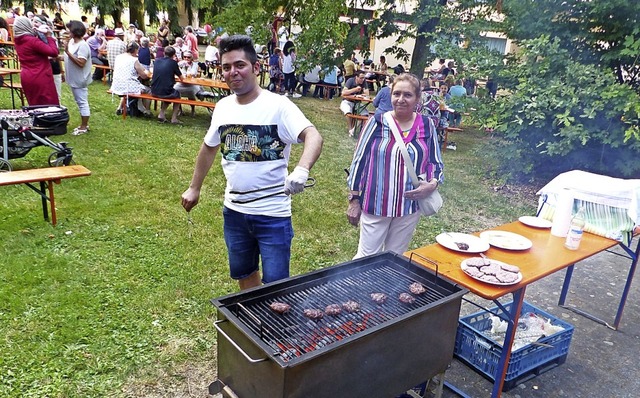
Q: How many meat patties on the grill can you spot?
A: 7